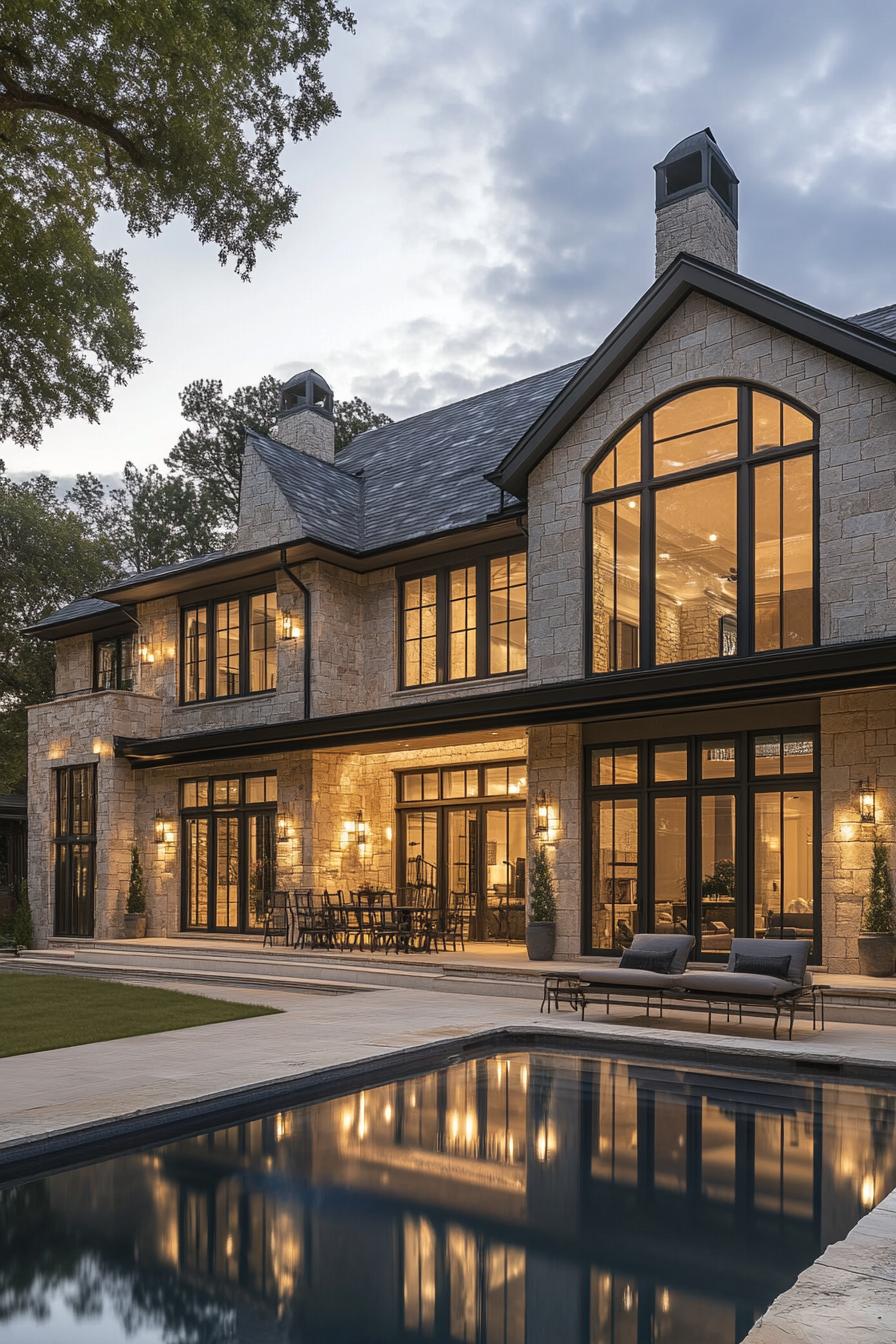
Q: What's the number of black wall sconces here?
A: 7